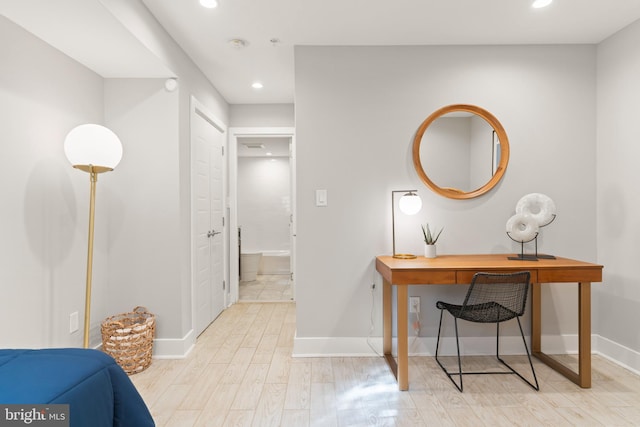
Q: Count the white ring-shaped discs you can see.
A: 2